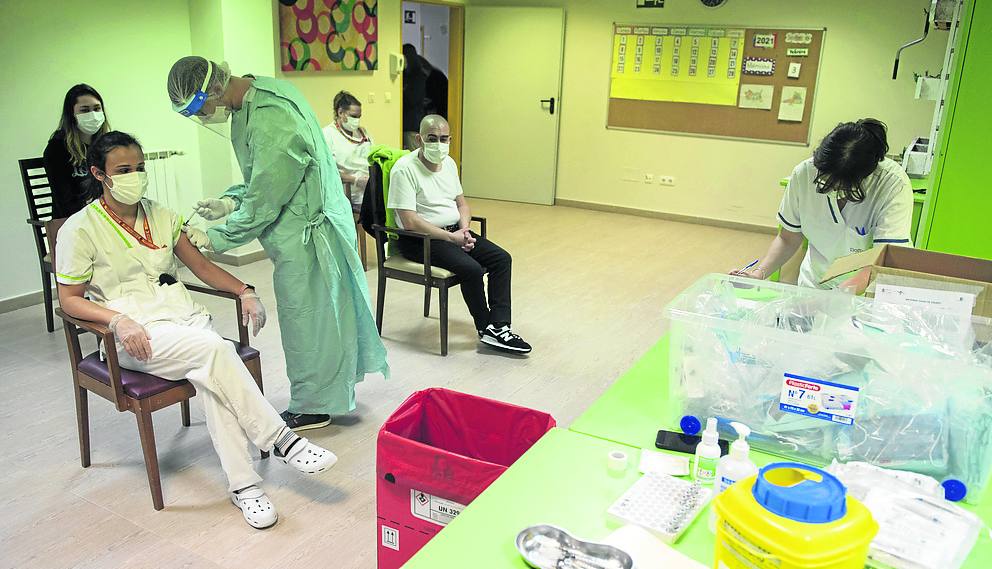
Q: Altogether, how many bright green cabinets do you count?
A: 1